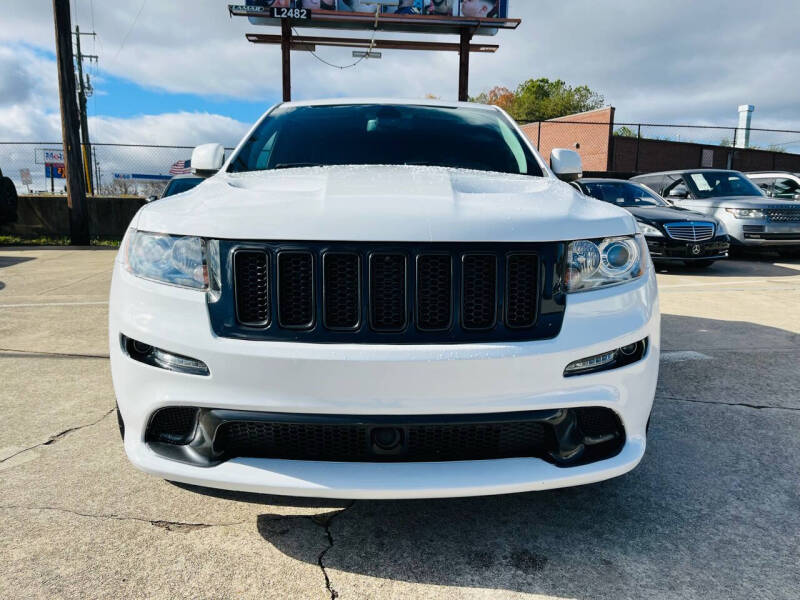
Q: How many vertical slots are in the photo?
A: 7